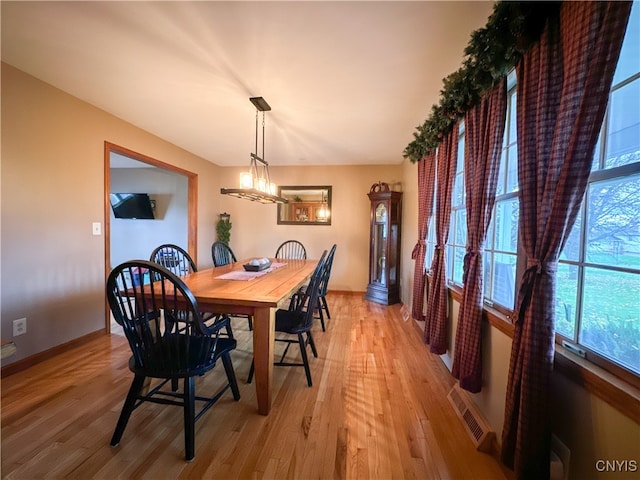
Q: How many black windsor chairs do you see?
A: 6